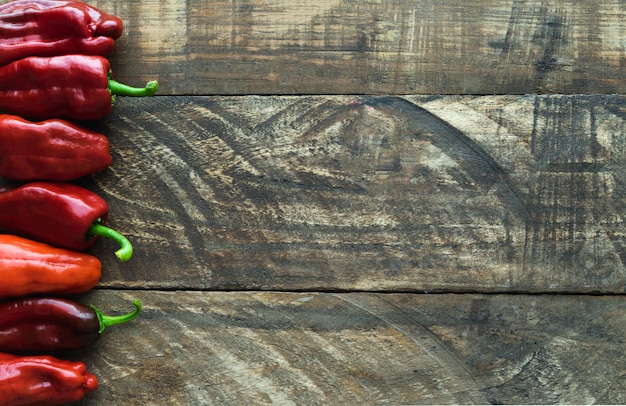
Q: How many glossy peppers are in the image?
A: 7